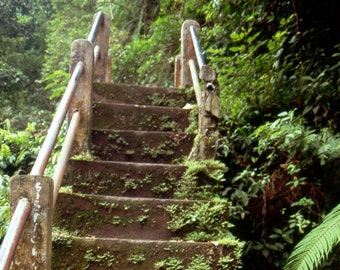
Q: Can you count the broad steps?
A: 6